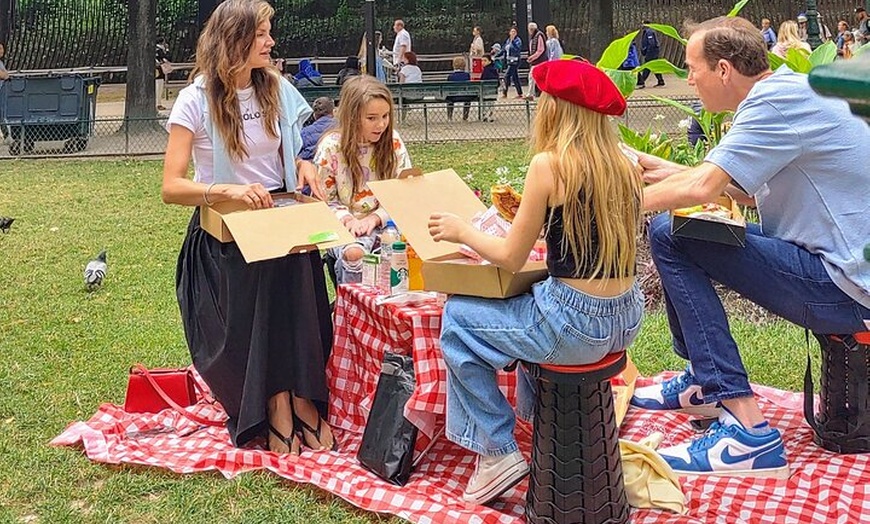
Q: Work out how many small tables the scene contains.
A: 1